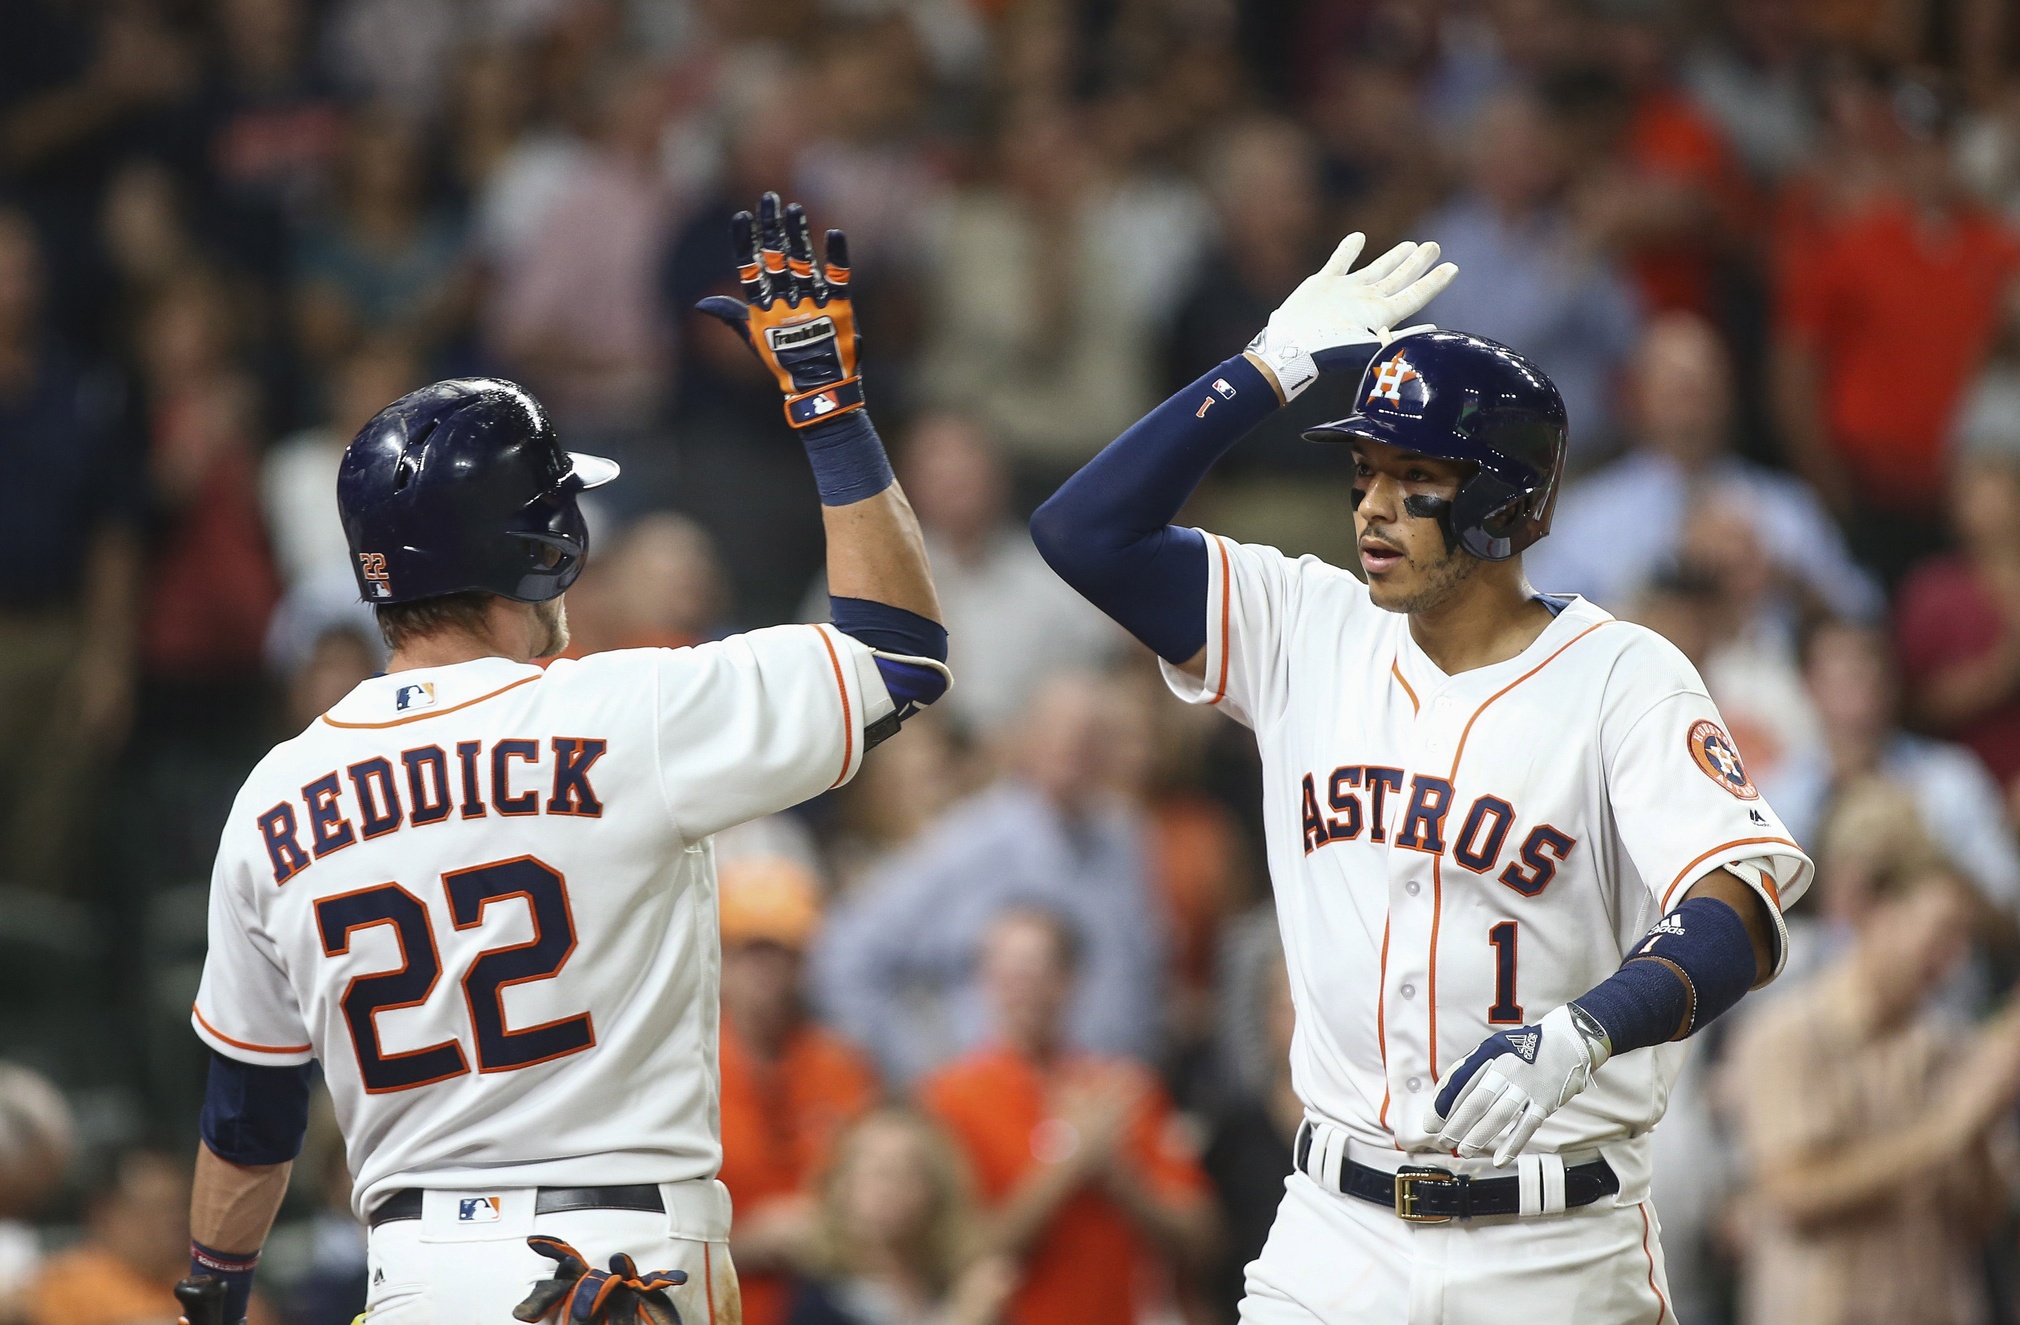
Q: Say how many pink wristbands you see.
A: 1